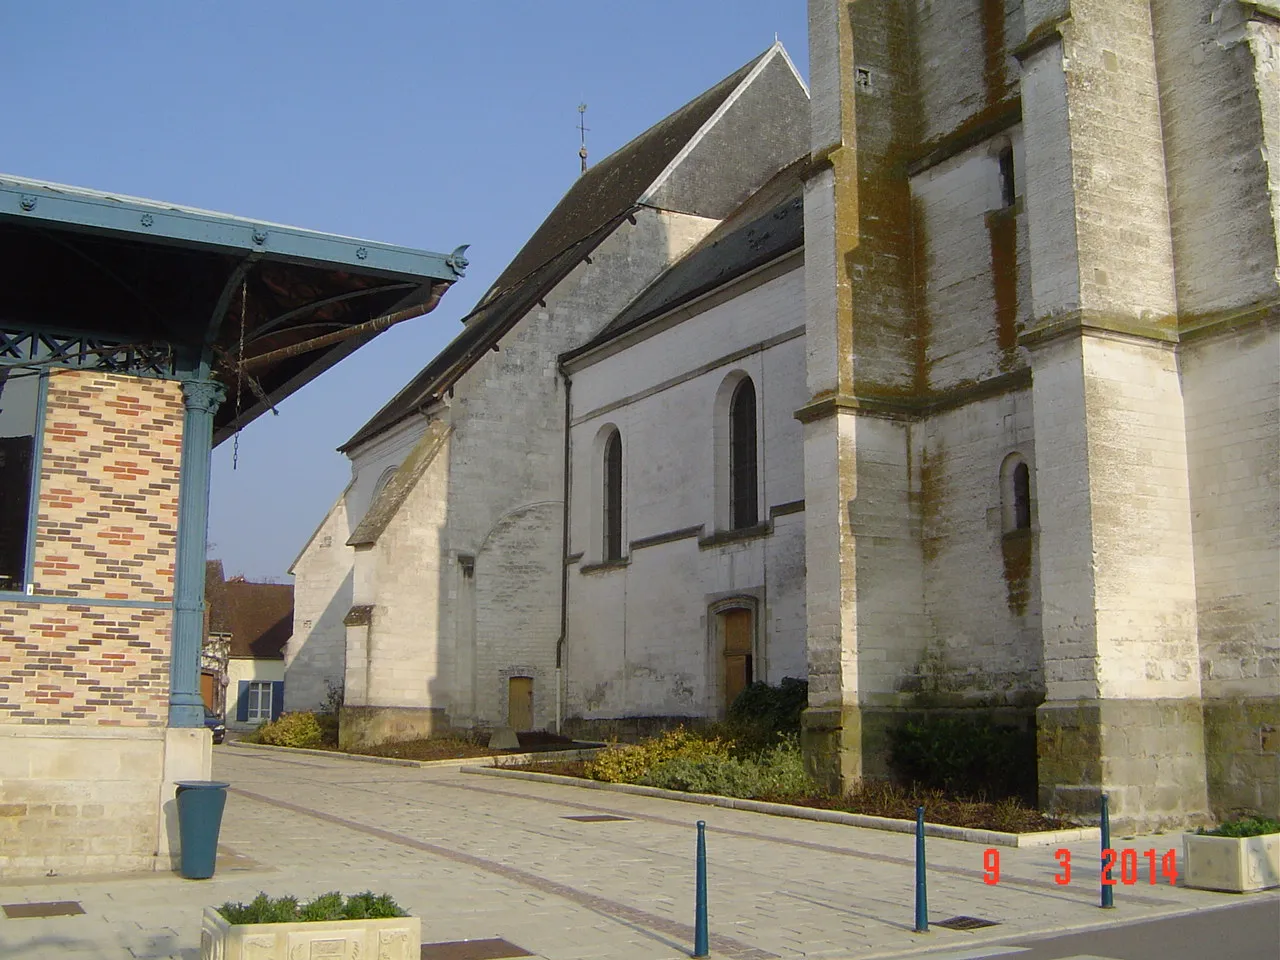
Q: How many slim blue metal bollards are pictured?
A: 3